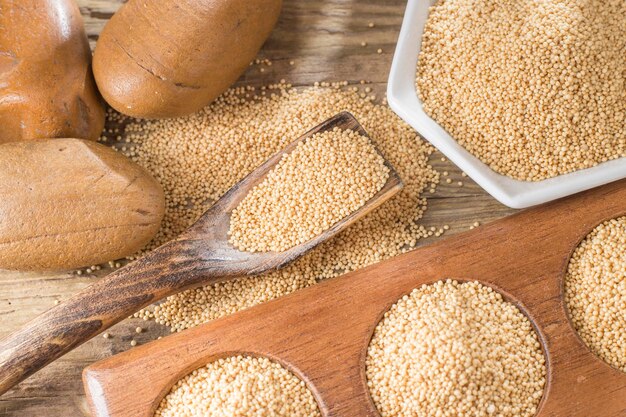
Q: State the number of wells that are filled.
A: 3